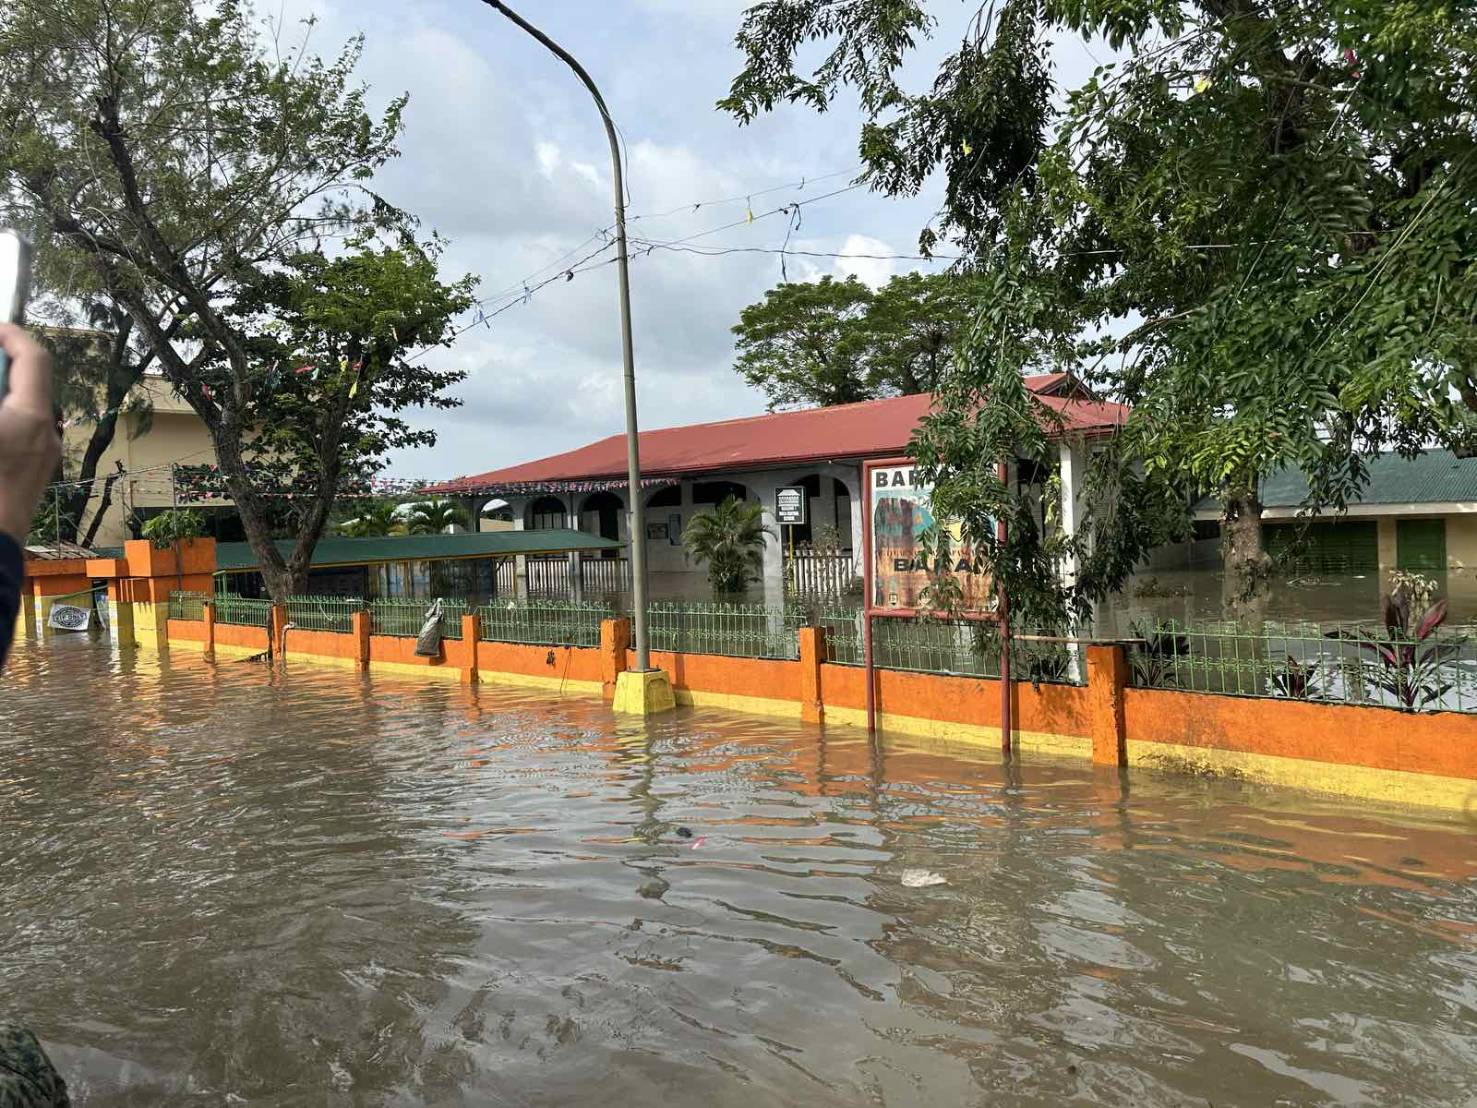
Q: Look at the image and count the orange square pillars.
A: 7